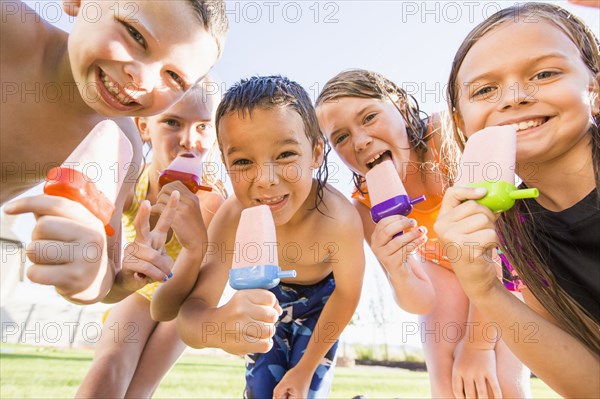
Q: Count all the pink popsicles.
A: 5